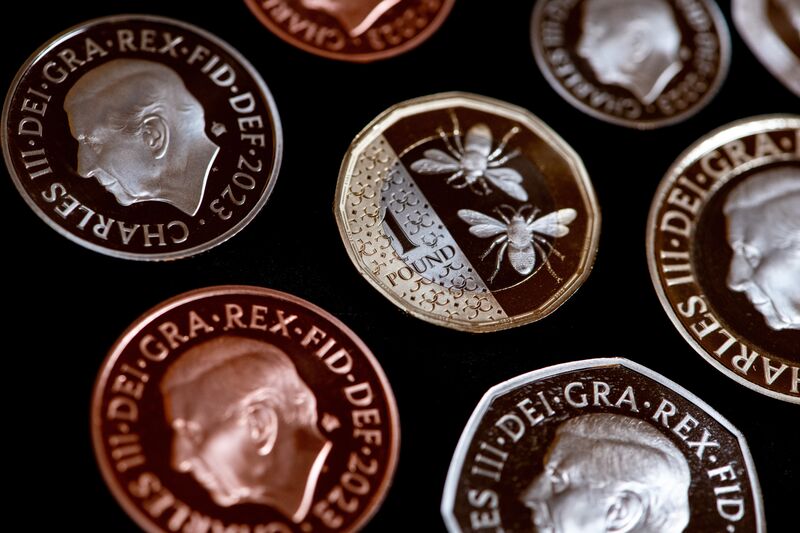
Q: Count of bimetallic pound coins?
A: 1